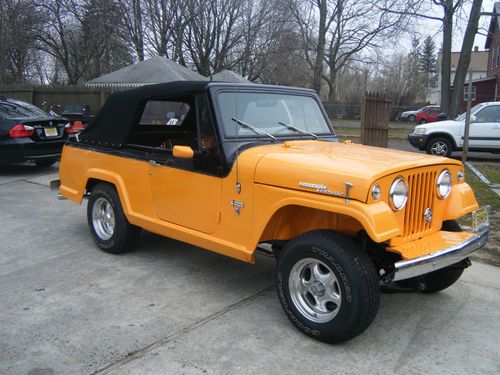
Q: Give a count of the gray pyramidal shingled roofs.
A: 2